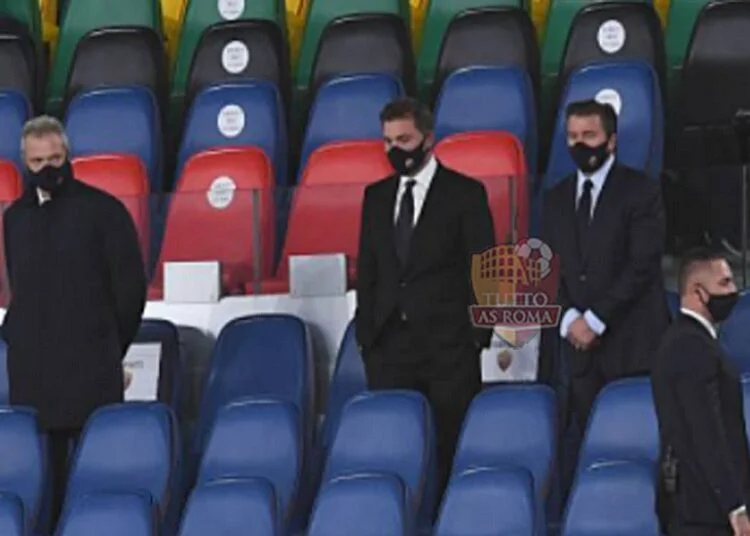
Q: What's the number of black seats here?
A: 7